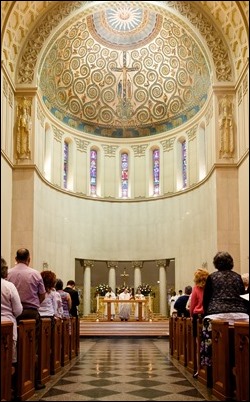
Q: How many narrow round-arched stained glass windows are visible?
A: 5